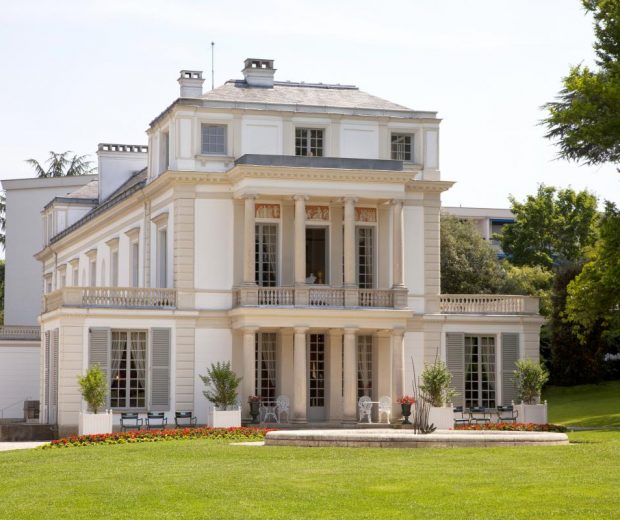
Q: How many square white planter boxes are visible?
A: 4